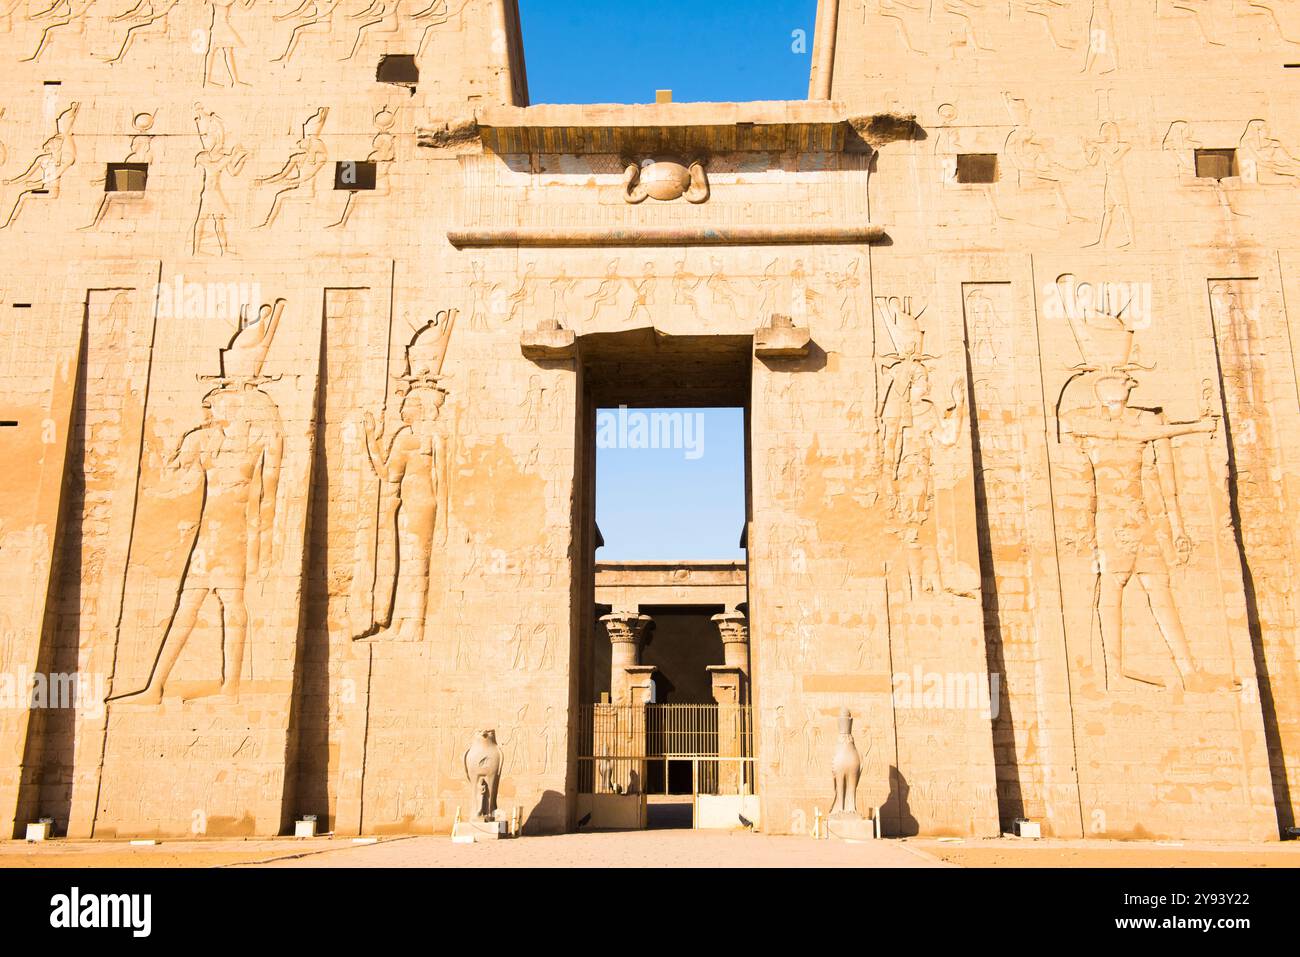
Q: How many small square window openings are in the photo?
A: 5